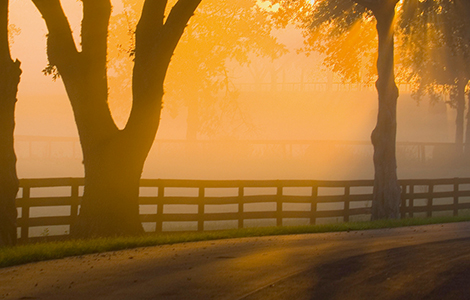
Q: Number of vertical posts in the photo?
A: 12